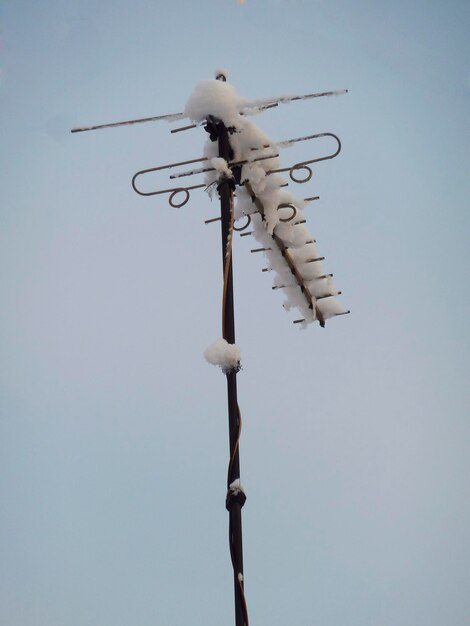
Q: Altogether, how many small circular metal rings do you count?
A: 4